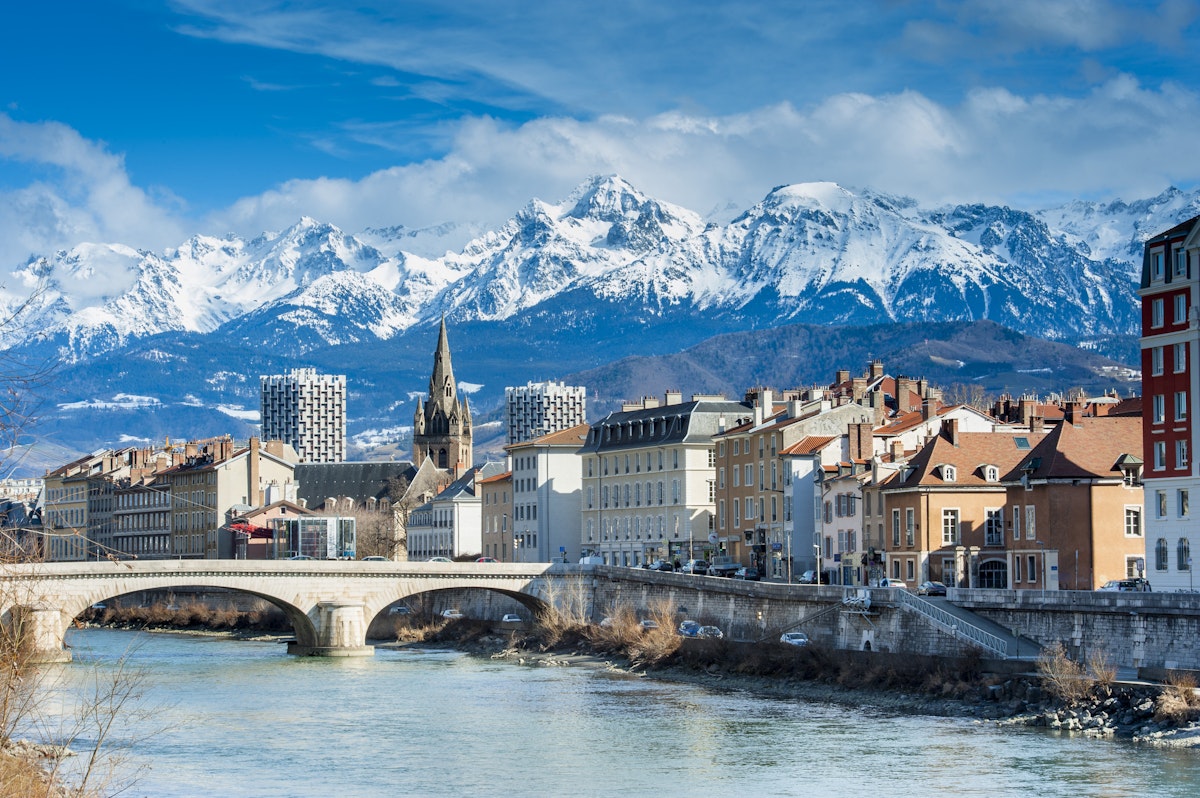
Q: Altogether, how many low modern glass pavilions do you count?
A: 1